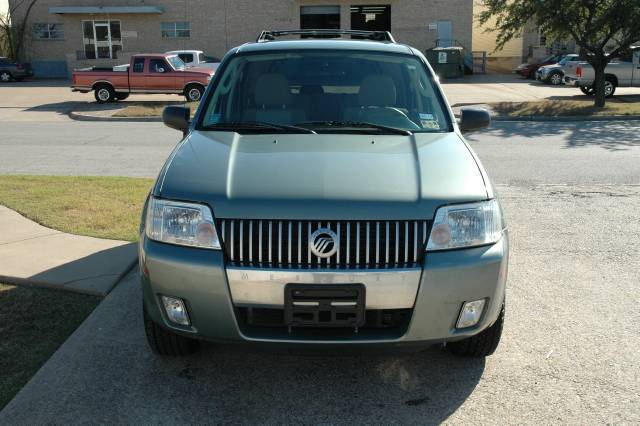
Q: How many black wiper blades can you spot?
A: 2